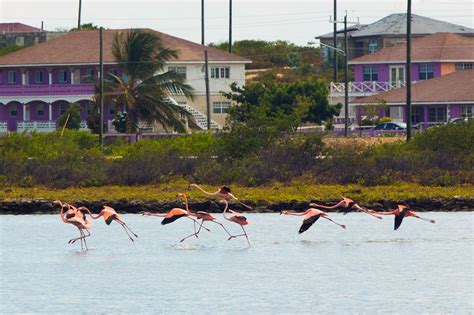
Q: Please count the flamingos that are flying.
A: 6